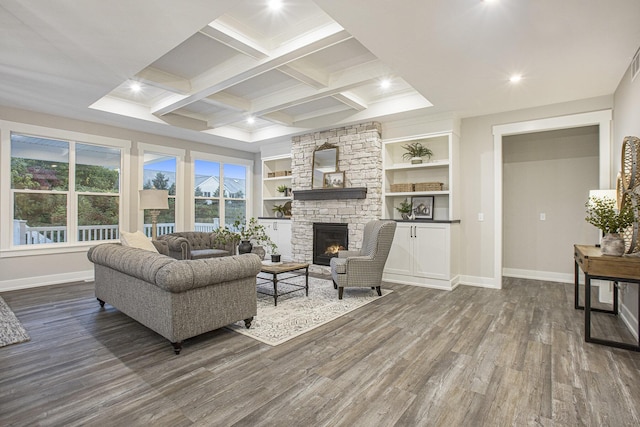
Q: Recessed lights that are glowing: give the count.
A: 6